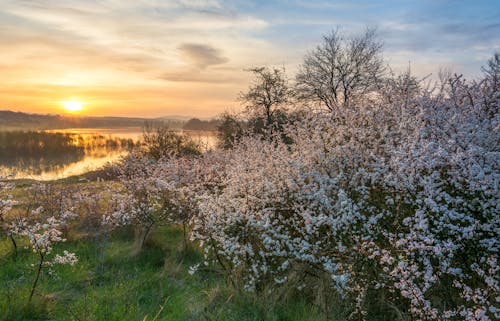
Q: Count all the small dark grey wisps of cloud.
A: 1